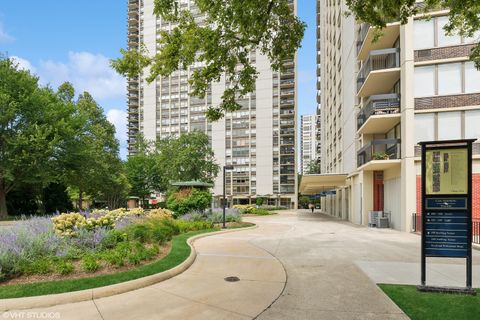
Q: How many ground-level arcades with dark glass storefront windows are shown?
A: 1